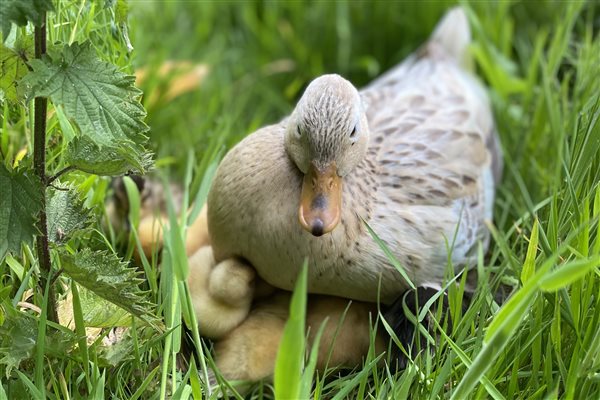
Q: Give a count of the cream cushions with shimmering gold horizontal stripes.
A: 0